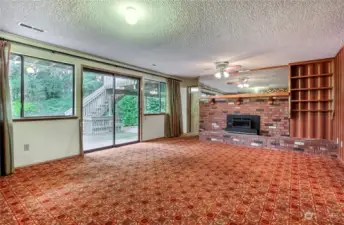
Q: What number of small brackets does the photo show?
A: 3